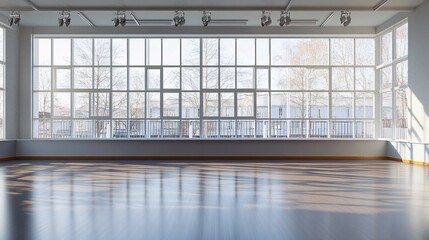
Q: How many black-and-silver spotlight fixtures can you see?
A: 8